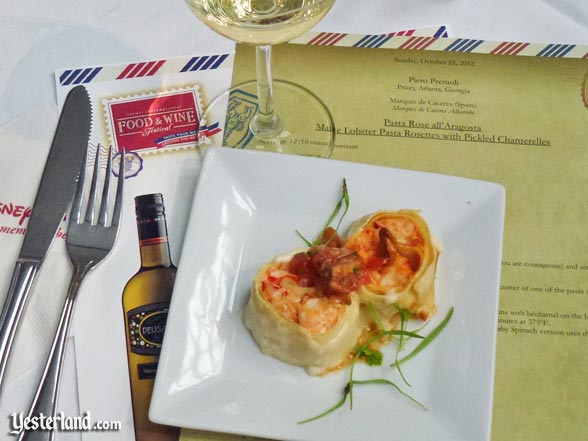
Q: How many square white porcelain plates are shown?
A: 1